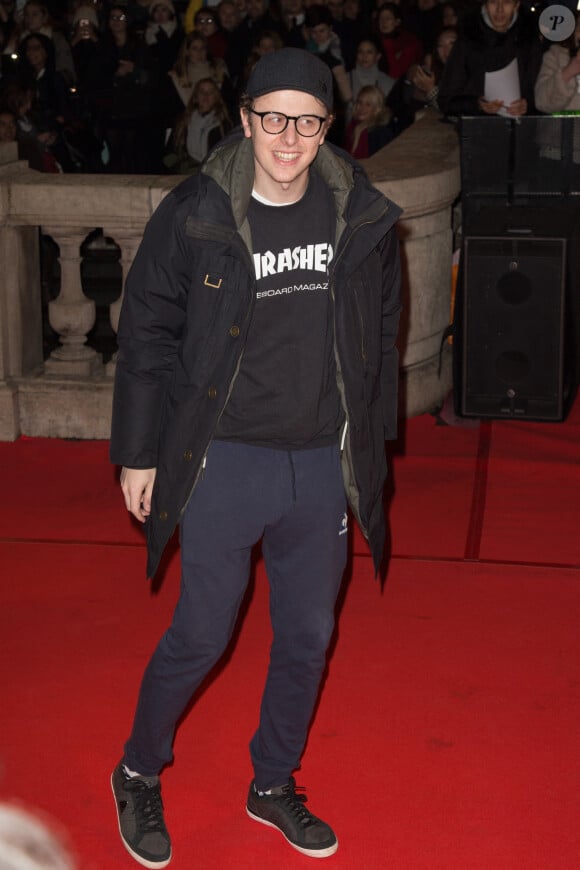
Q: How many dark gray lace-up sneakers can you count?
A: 2